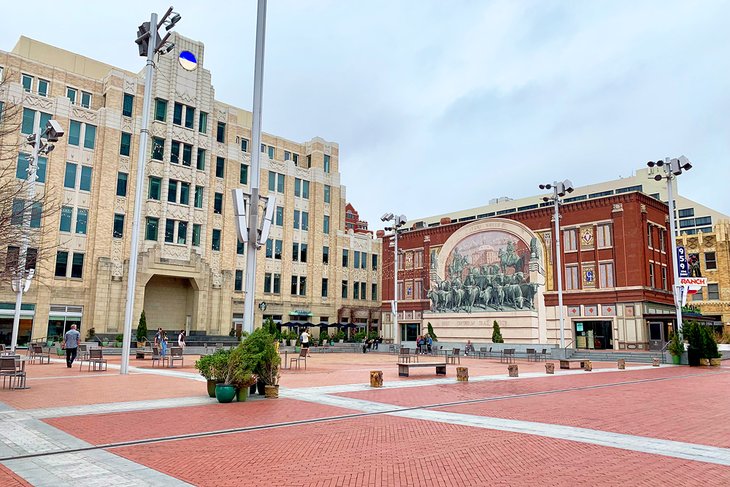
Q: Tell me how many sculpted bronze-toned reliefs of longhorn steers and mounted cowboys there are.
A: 1